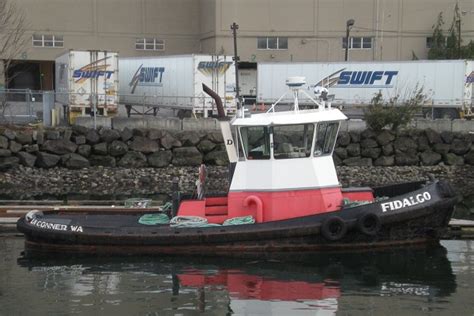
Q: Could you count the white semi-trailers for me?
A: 3